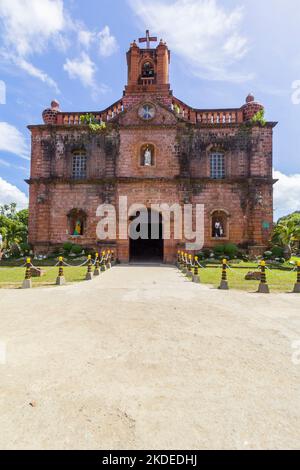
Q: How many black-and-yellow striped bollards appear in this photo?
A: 14